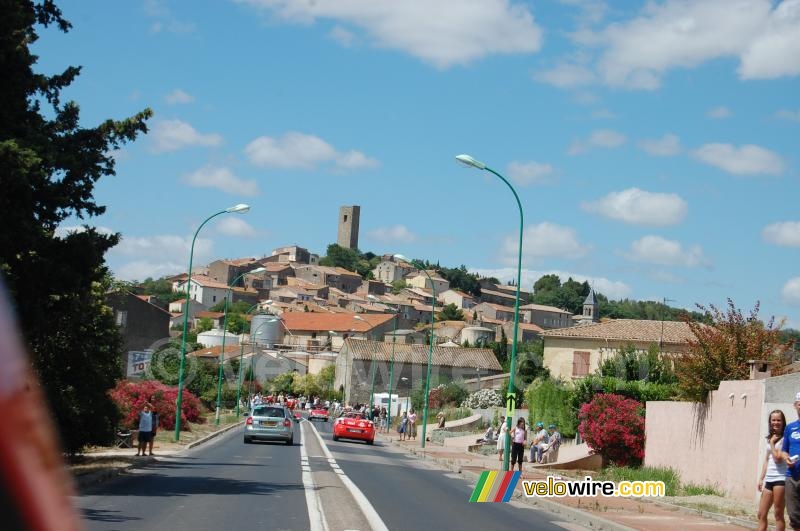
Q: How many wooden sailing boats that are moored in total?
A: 0